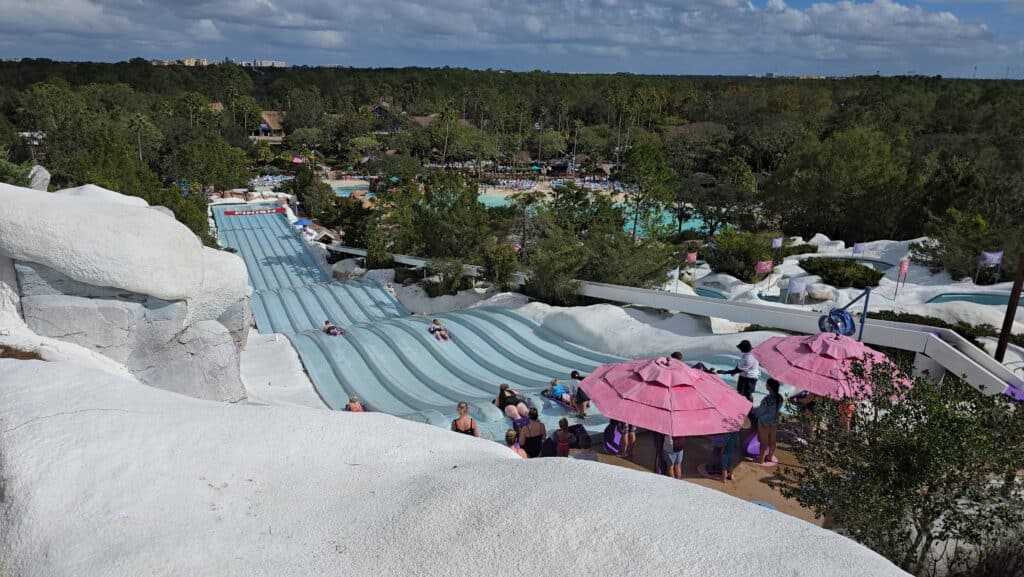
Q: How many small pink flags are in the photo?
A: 3